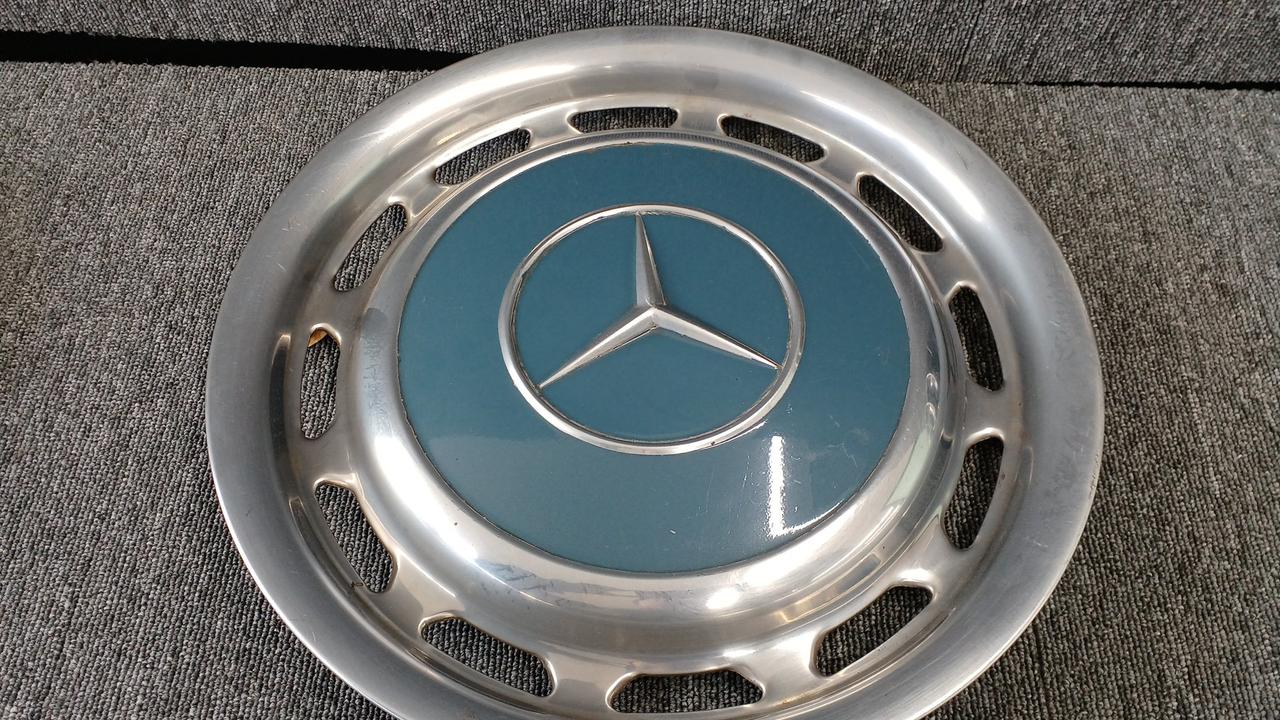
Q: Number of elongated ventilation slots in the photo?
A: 12